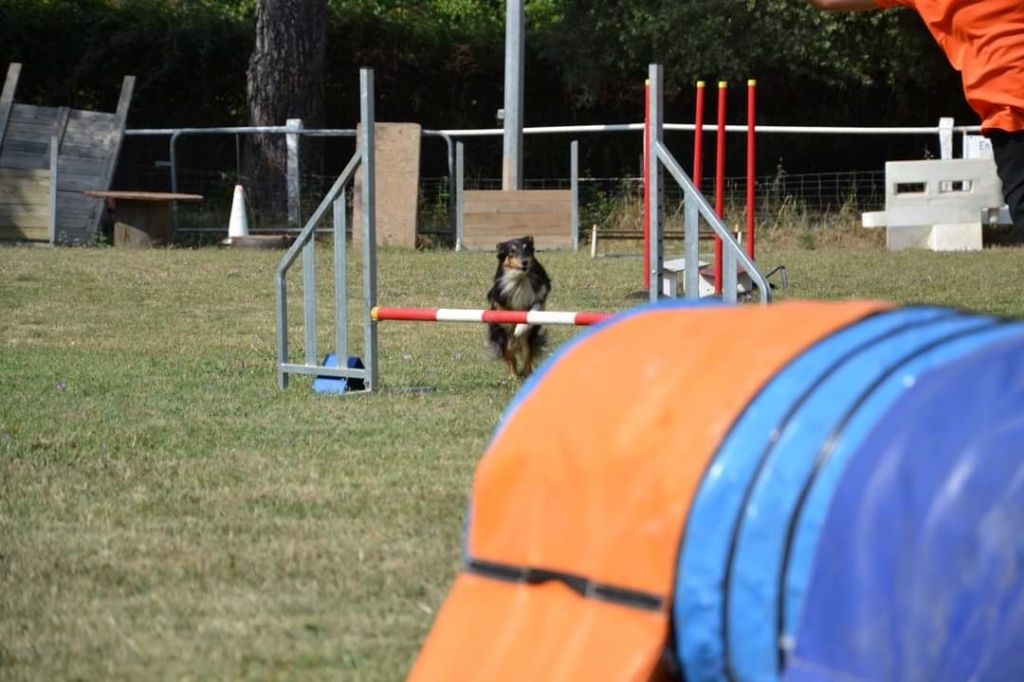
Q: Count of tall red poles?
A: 4